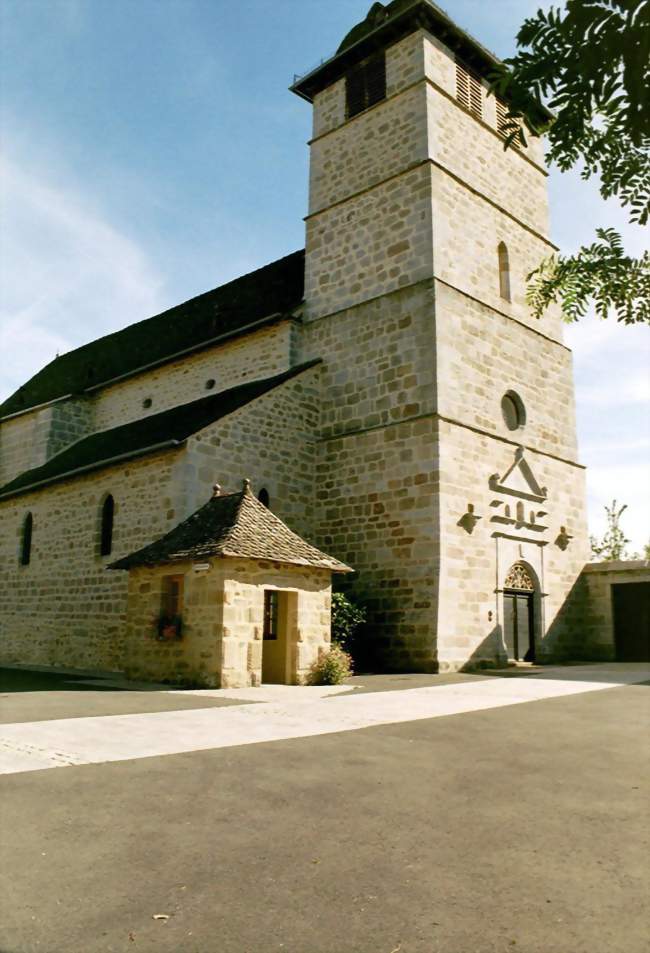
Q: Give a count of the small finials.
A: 2